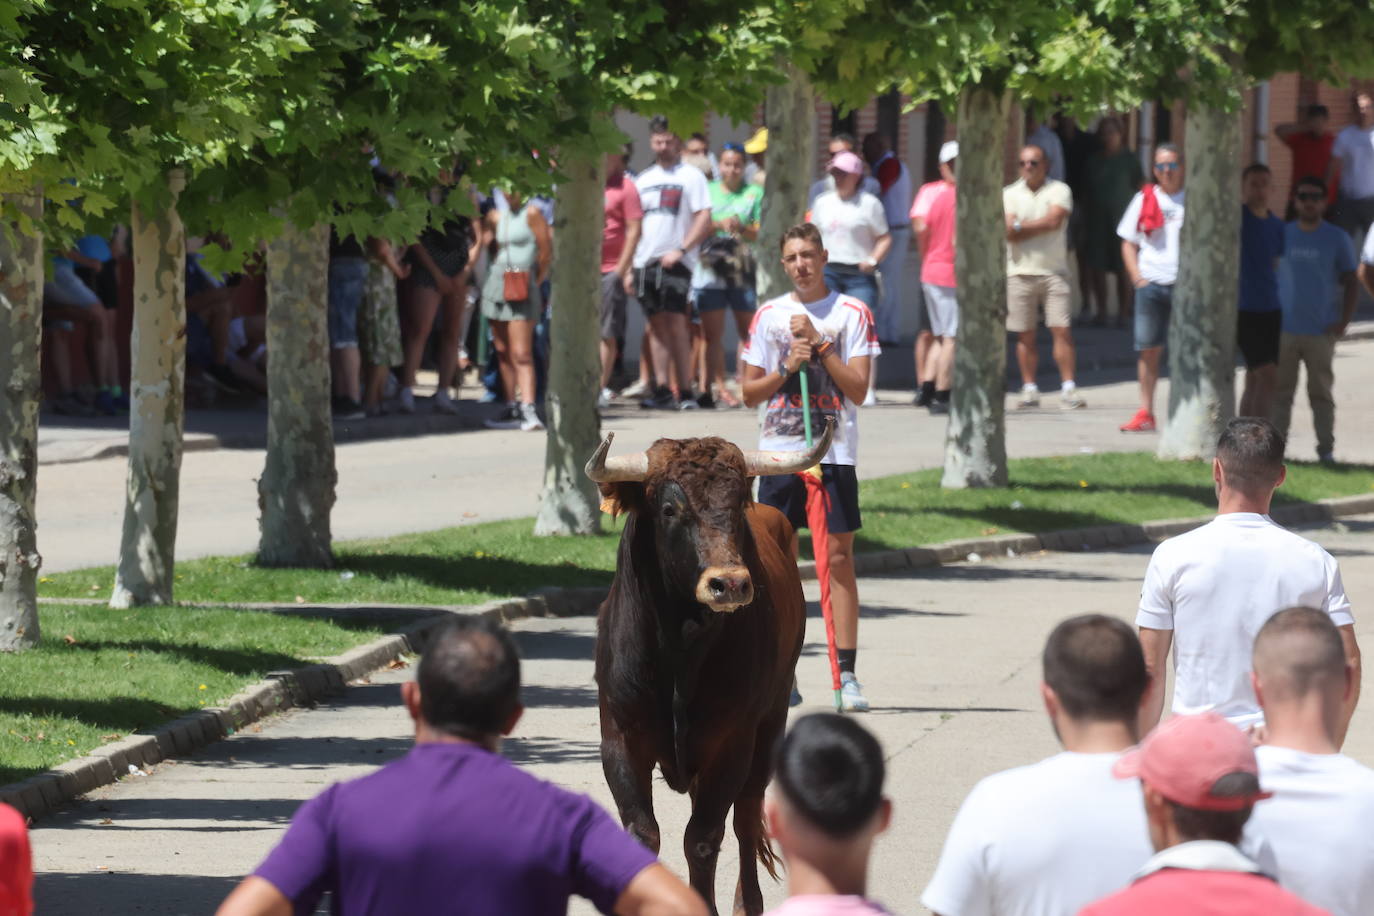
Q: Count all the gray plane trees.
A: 7